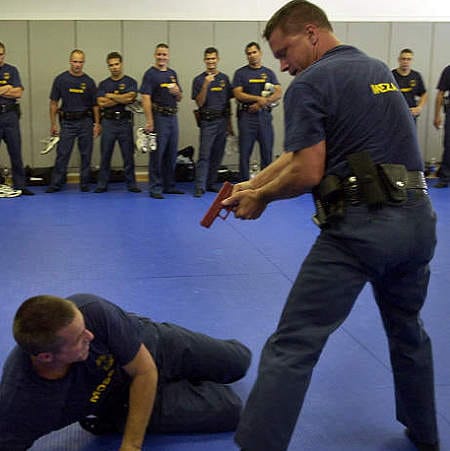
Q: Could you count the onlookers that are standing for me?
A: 8